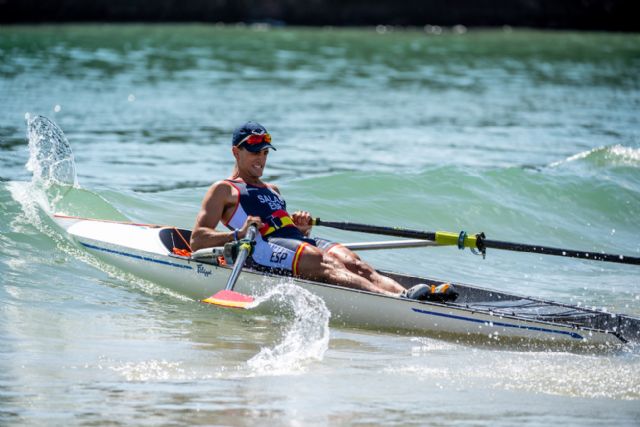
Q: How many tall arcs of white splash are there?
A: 2